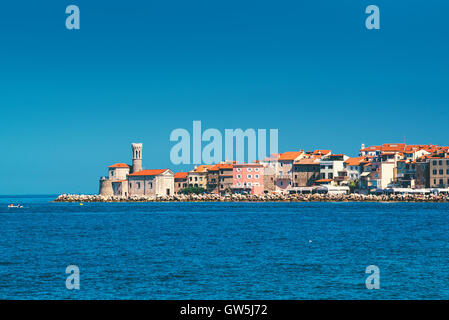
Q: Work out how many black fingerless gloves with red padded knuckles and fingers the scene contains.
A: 0